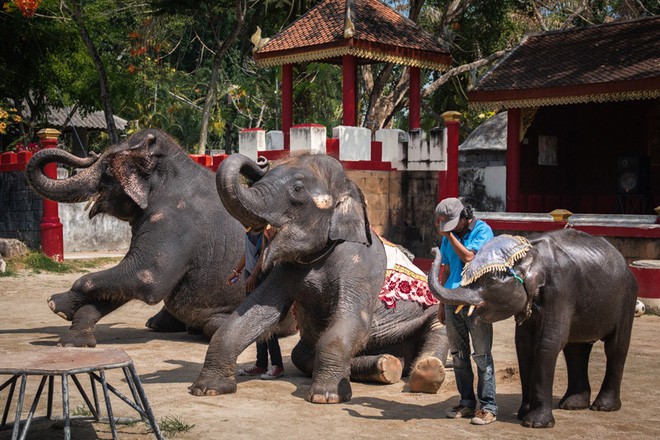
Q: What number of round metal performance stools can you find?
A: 1